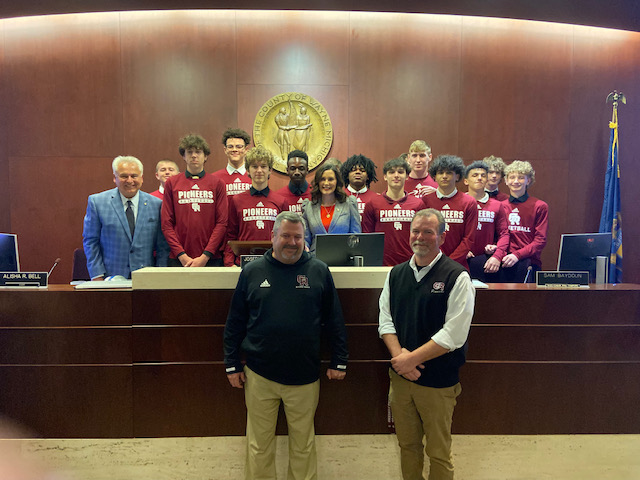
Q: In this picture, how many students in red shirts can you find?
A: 12